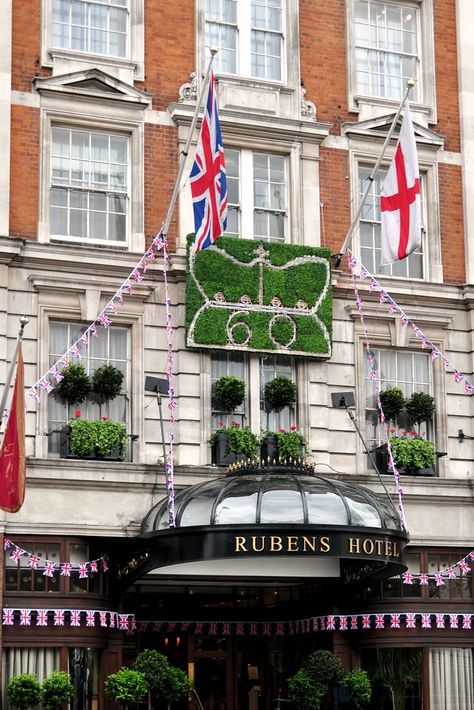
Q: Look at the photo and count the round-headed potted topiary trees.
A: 14